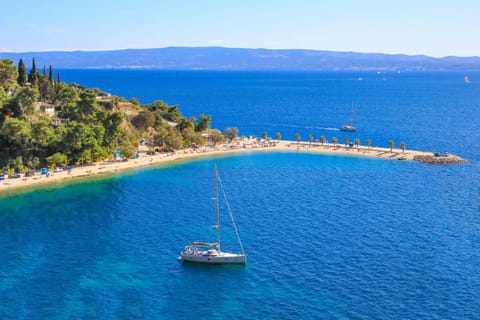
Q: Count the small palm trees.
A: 11